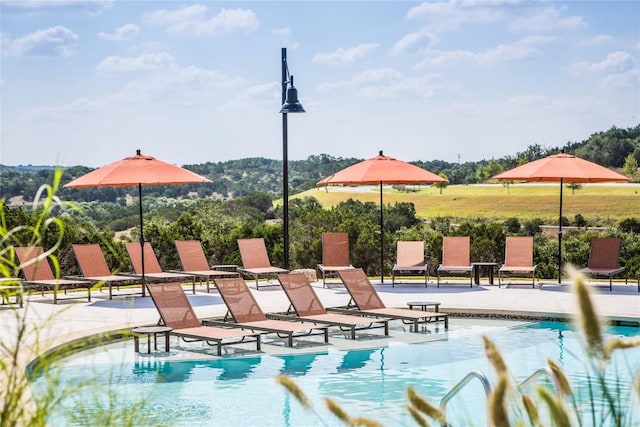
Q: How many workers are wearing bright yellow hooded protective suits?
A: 0